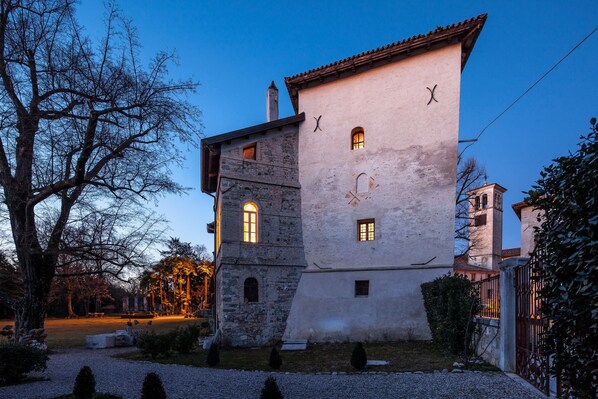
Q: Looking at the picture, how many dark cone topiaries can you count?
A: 6